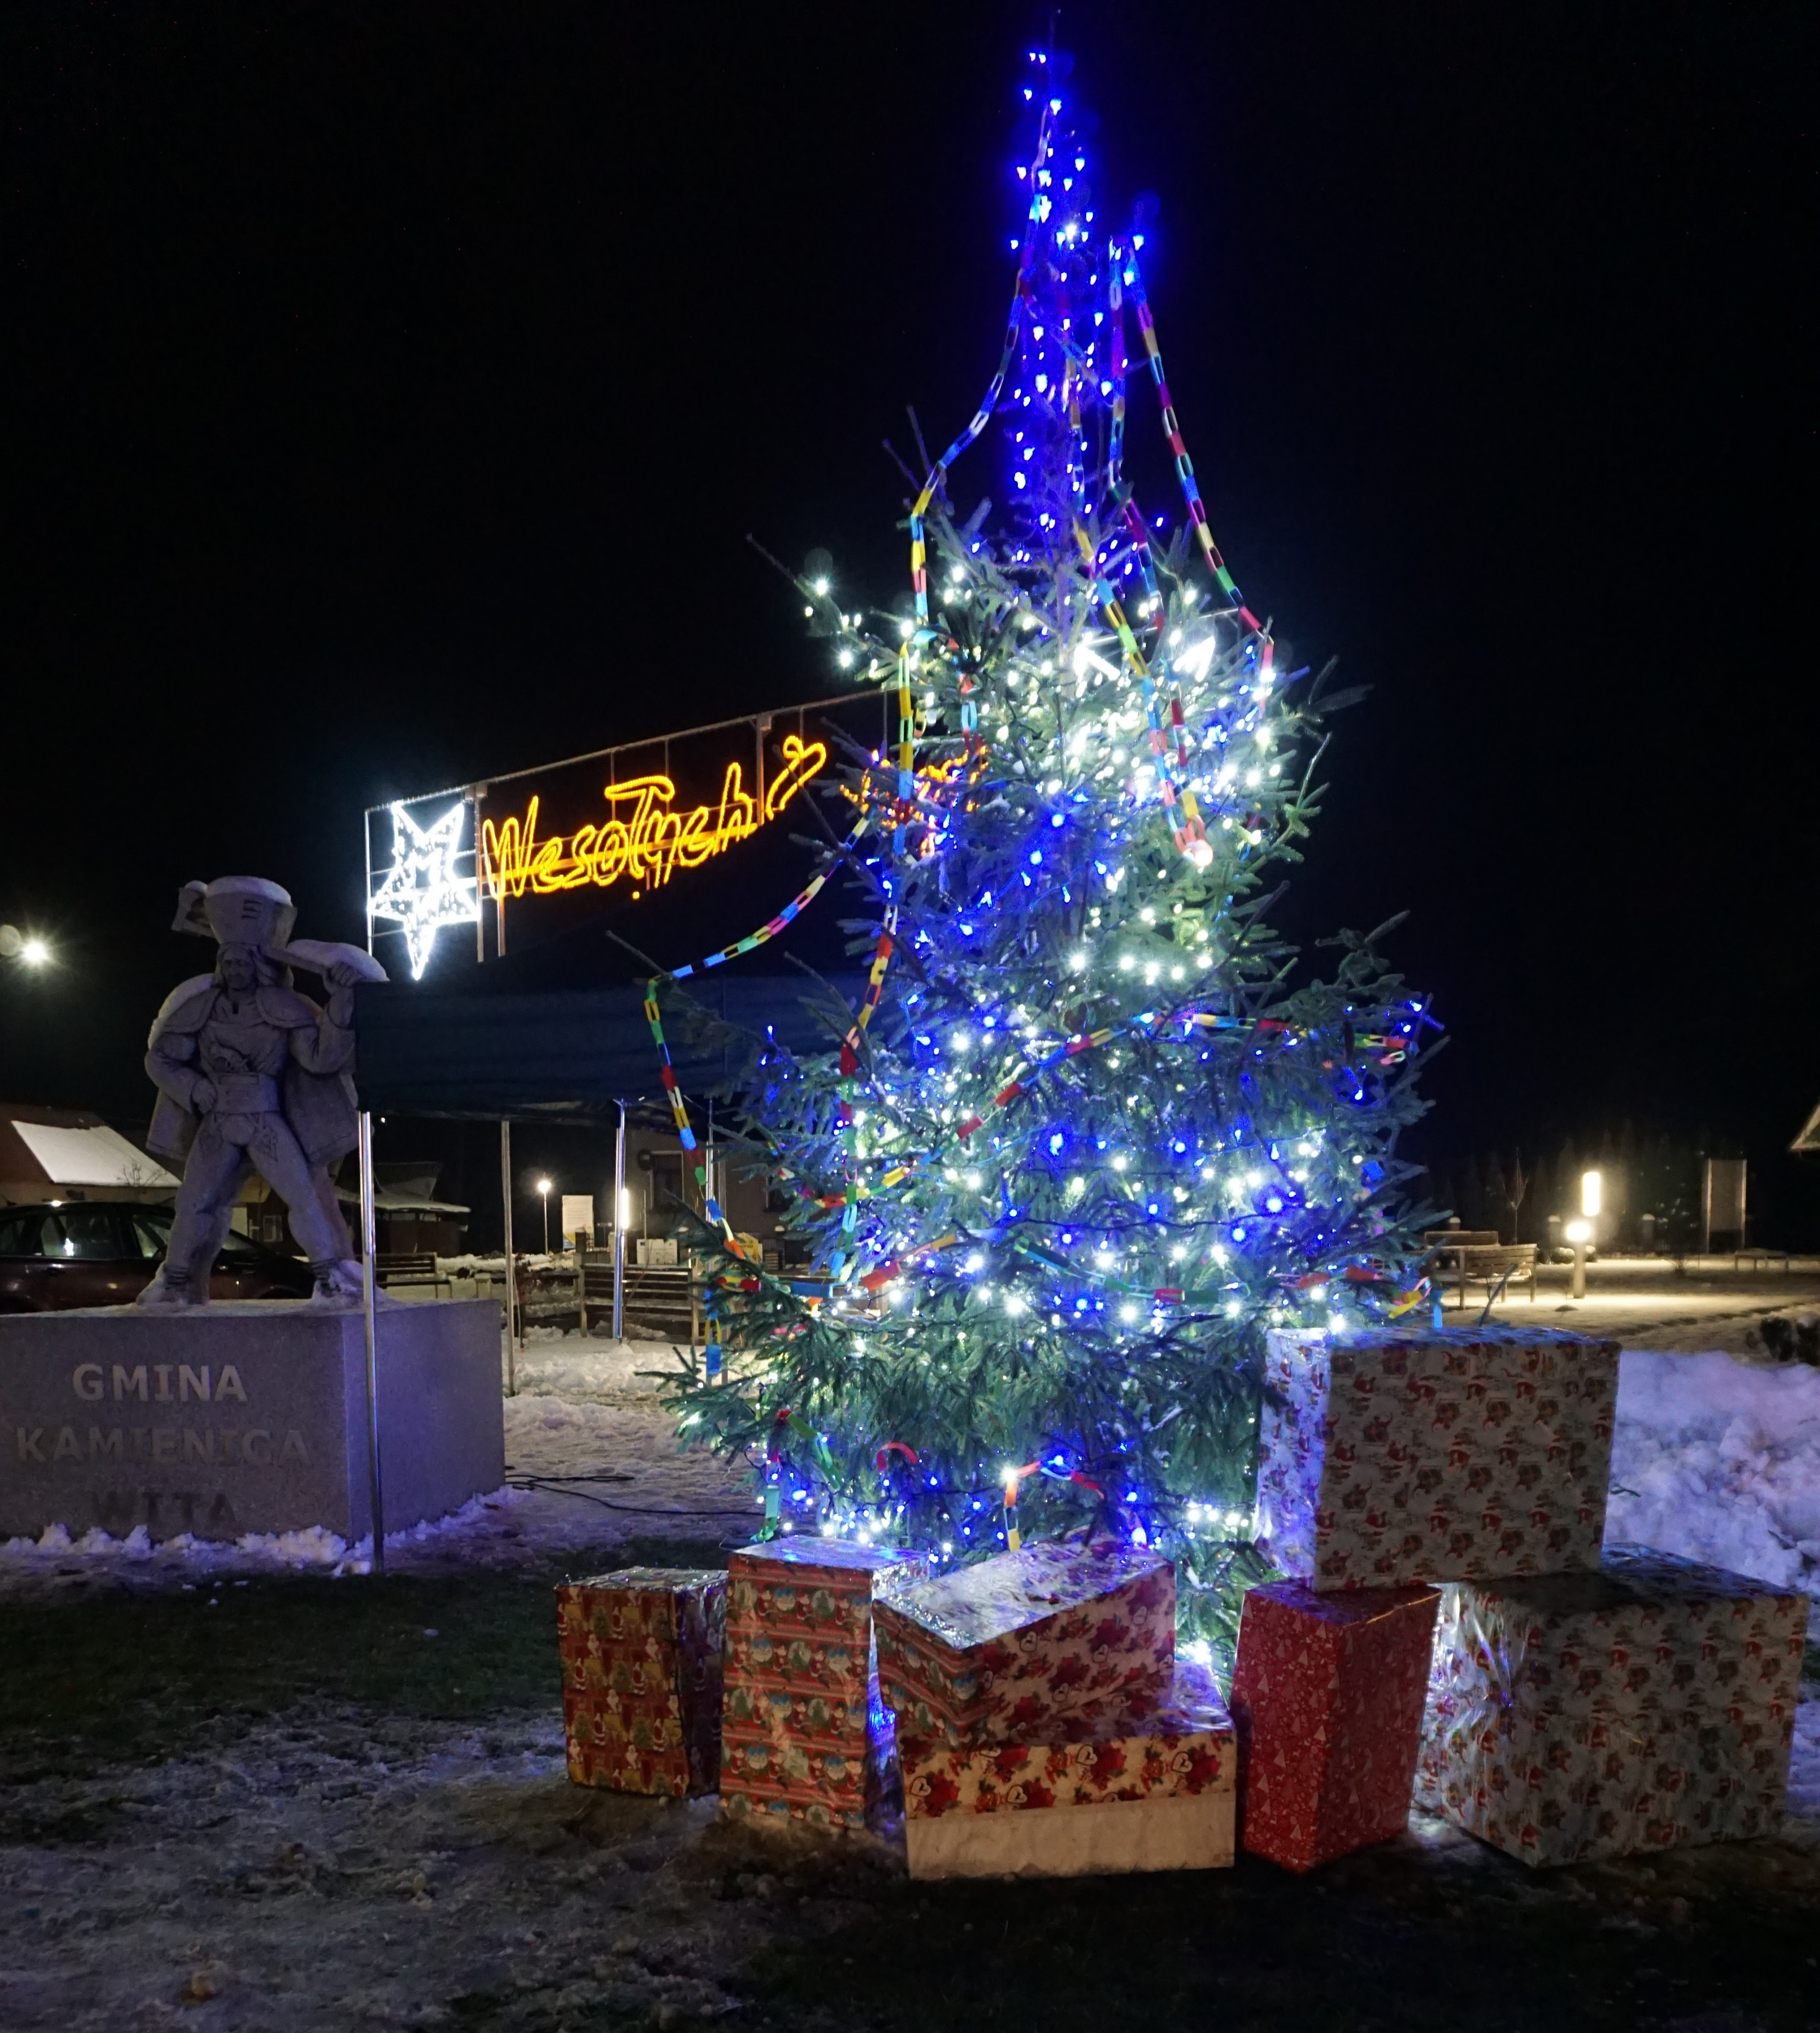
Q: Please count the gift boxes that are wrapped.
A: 7